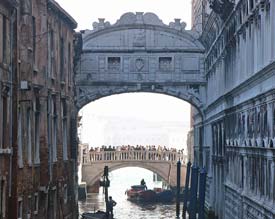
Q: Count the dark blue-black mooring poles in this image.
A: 4